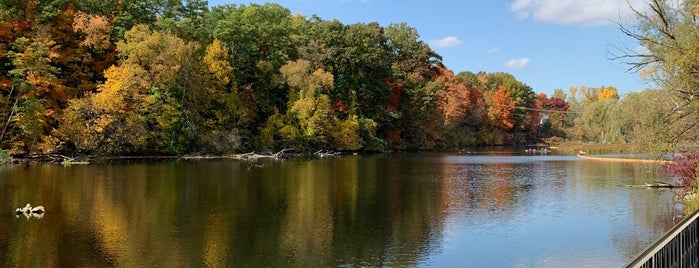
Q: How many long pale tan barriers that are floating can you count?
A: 1